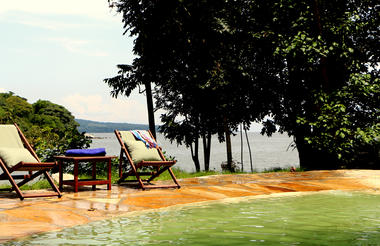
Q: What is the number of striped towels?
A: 1